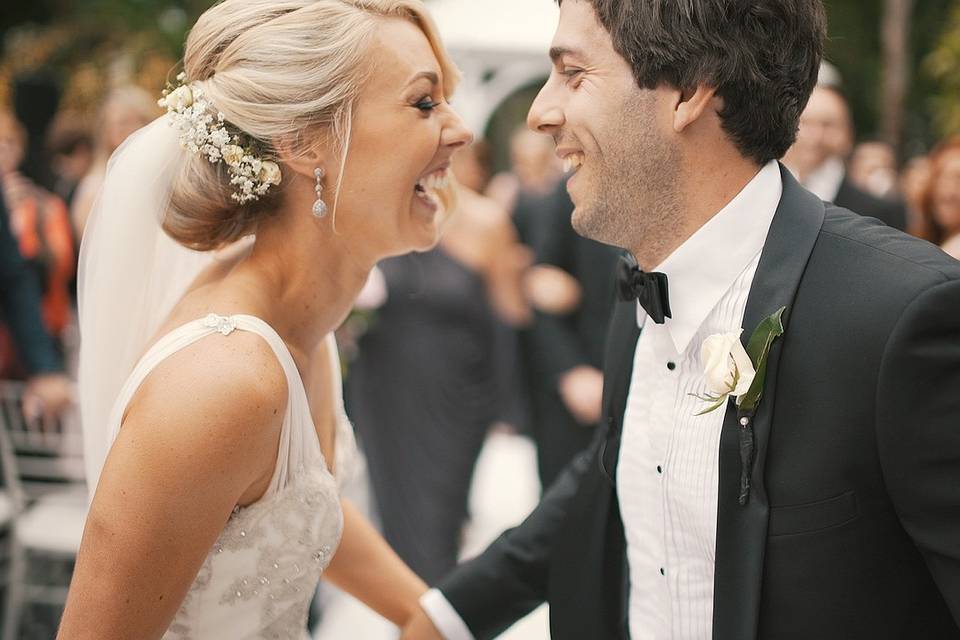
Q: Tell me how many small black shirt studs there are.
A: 3